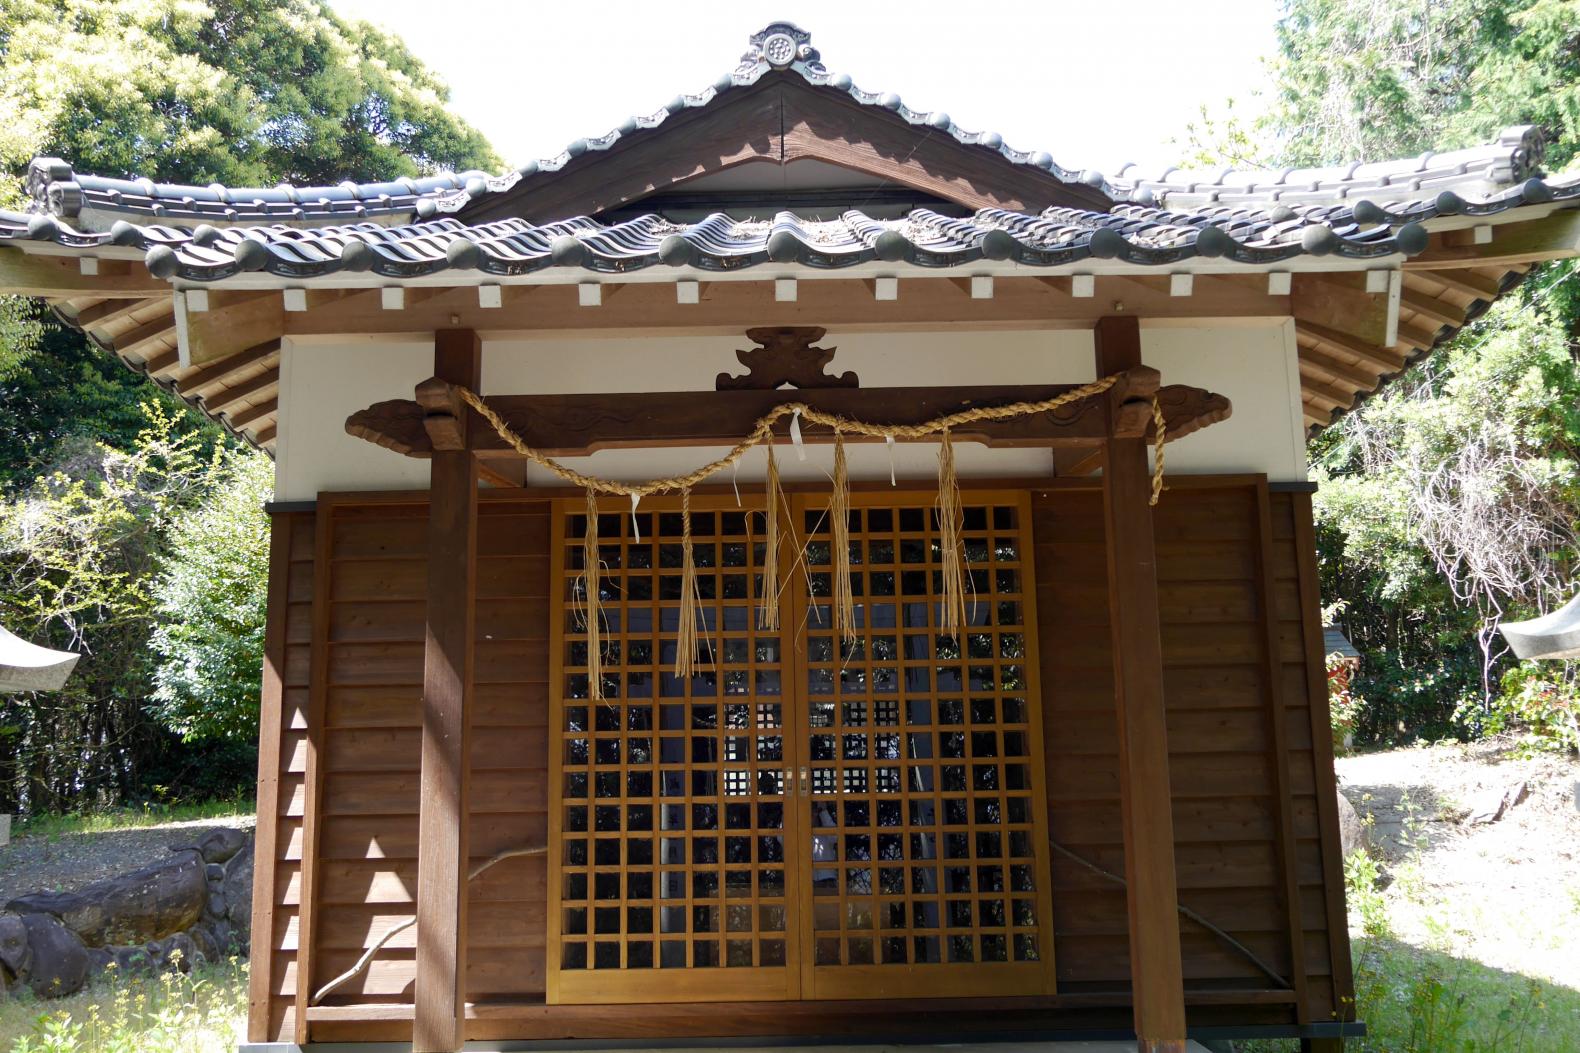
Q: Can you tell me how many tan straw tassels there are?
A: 5